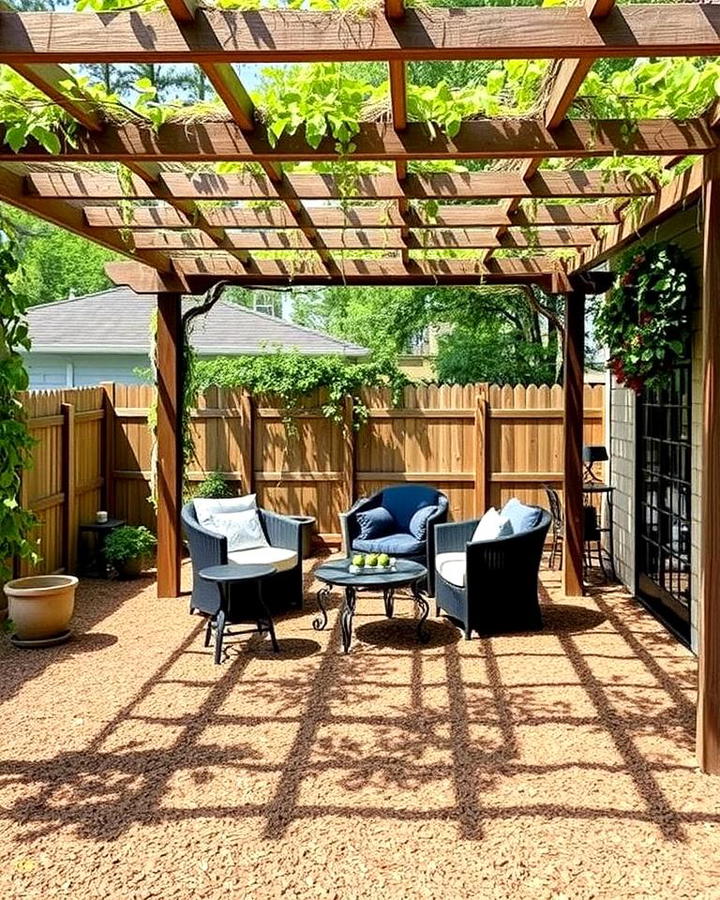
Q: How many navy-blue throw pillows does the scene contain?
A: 2